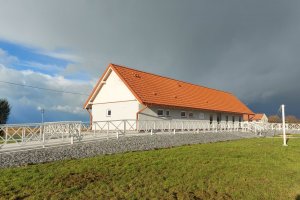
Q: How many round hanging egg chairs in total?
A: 0